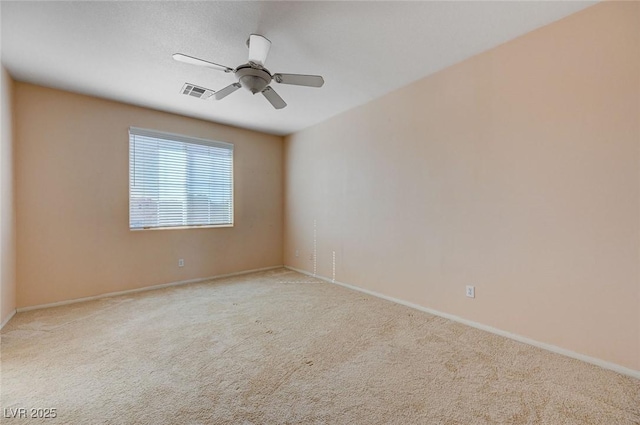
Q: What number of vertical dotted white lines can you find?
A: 2